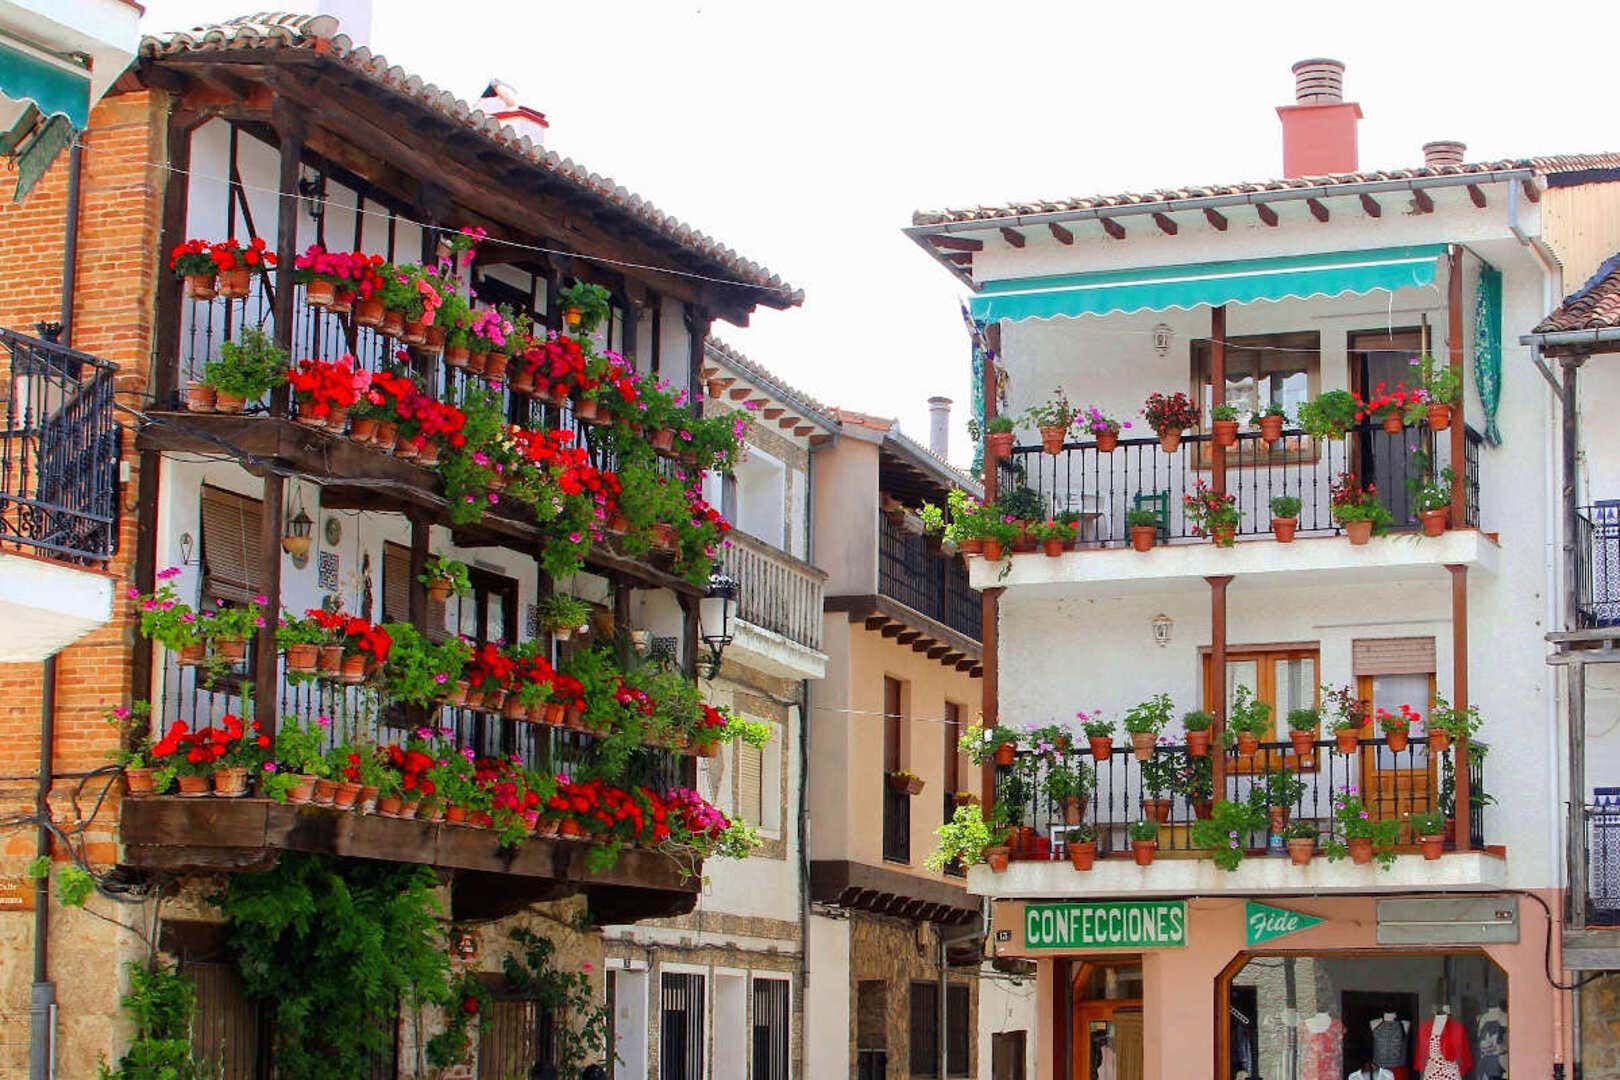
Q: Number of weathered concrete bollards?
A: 0